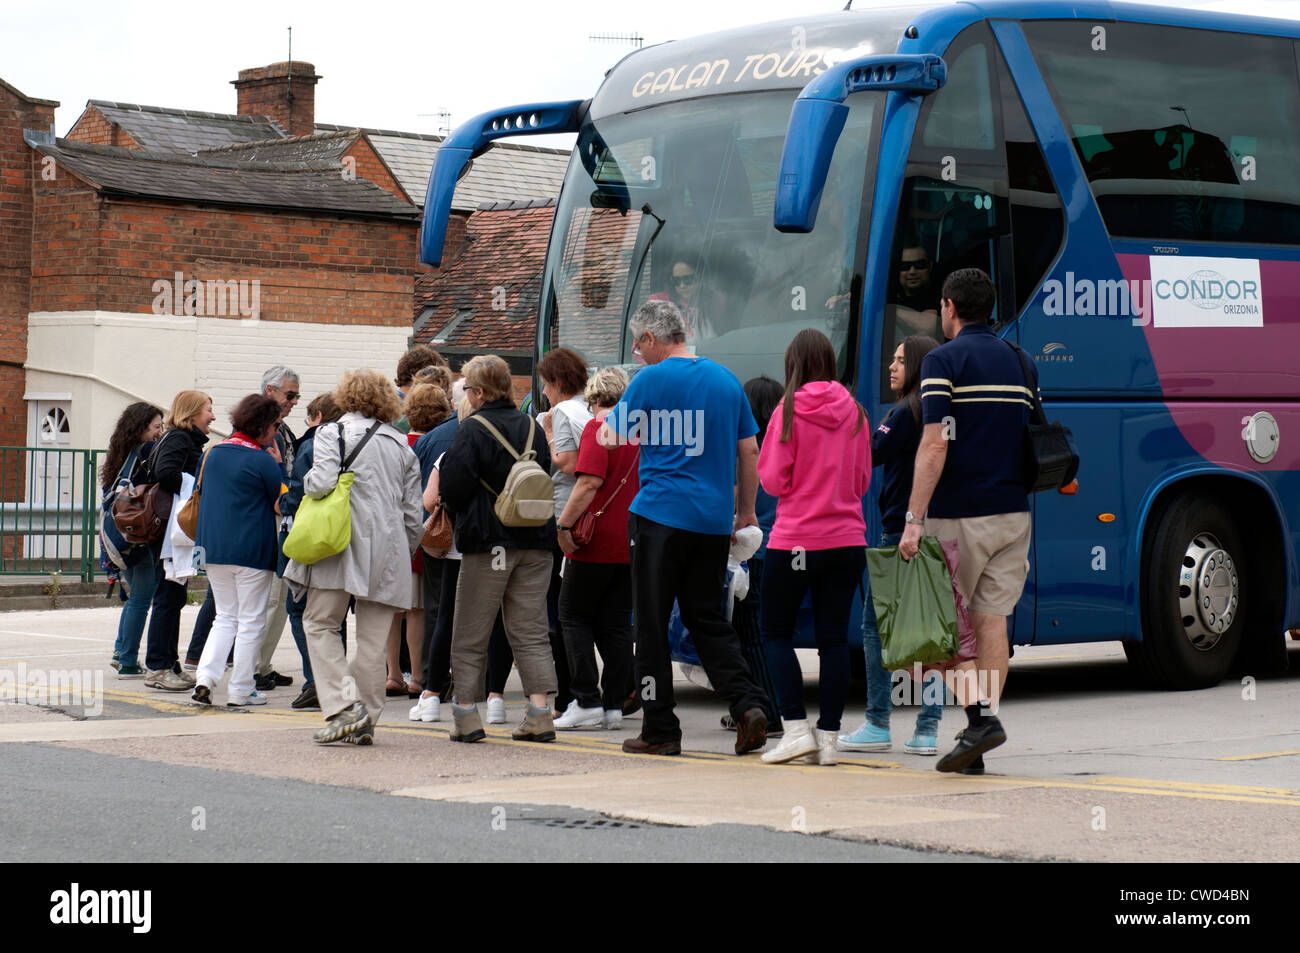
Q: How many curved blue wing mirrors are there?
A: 2